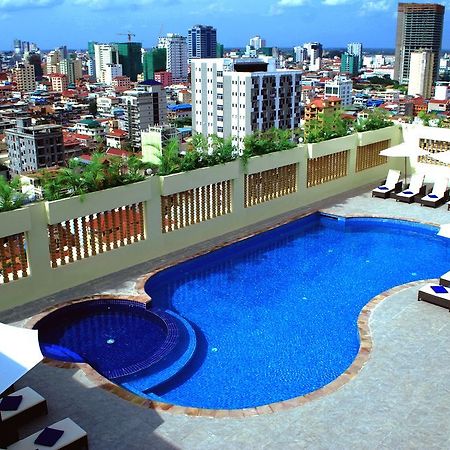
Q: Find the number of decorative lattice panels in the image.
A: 7